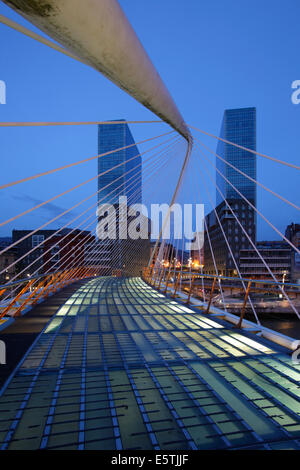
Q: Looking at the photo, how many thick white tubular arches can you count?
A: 1